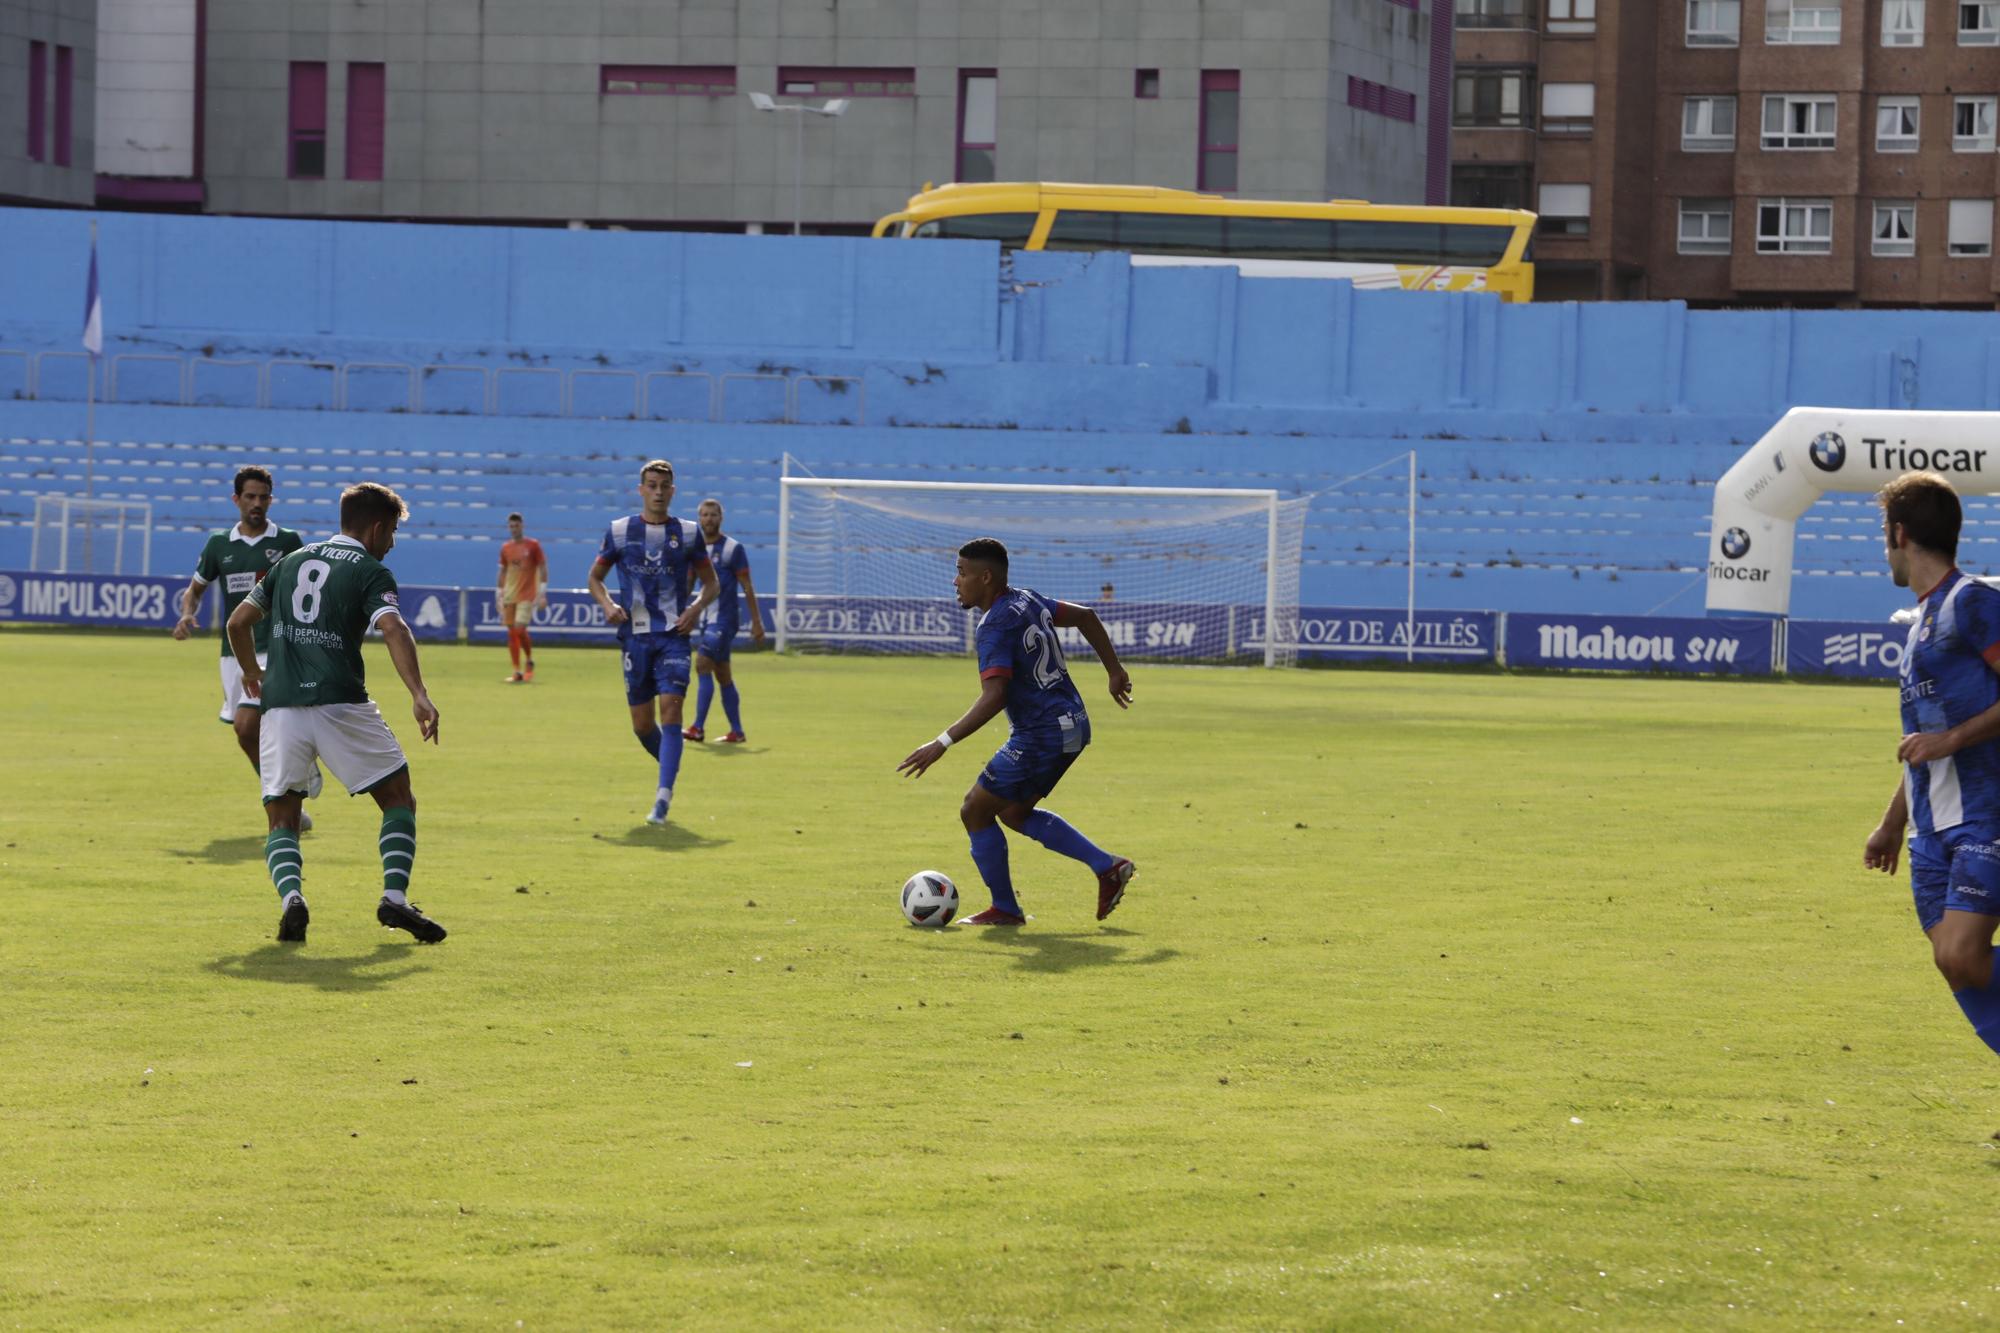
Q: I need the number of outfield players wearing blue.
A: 4